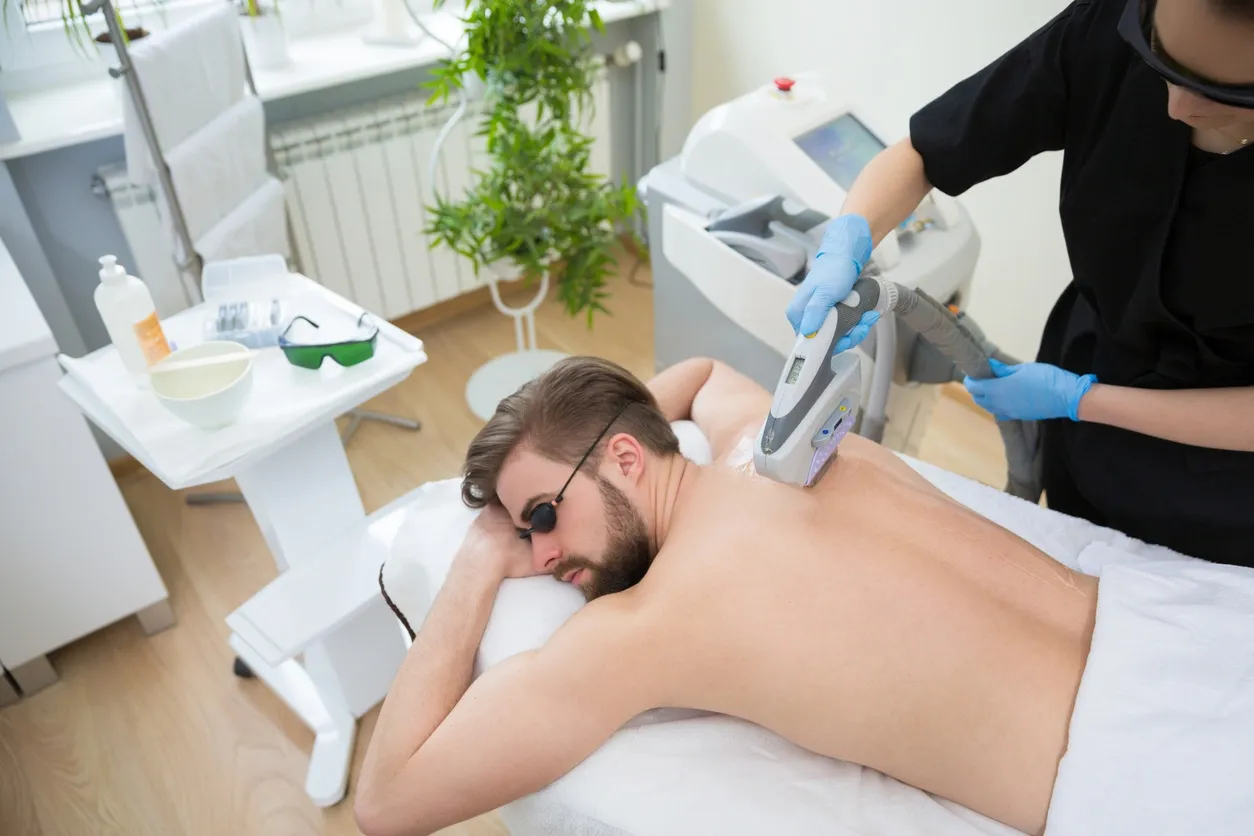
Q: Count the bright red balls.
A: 0